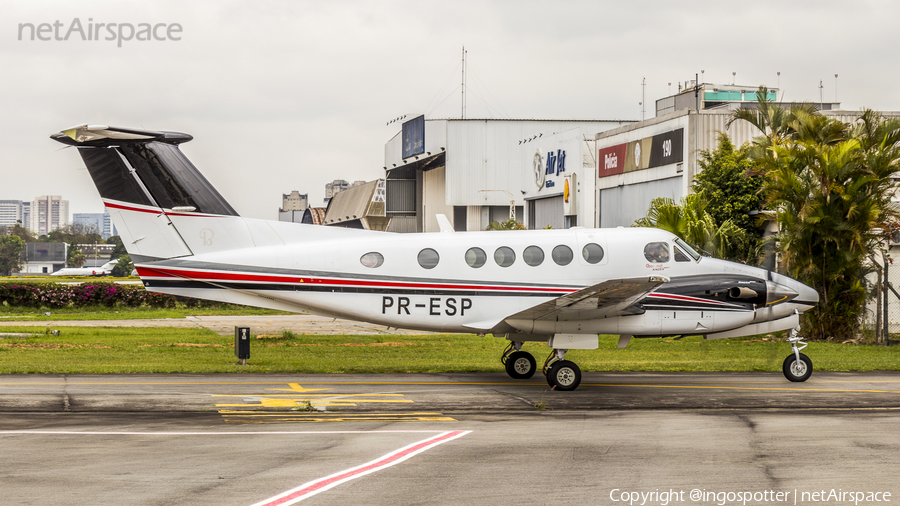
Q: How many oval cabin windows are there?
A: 7